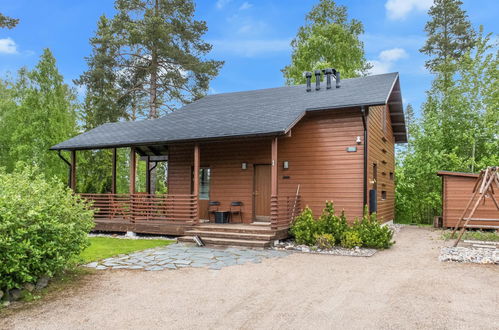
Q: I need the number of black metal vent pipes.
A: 4